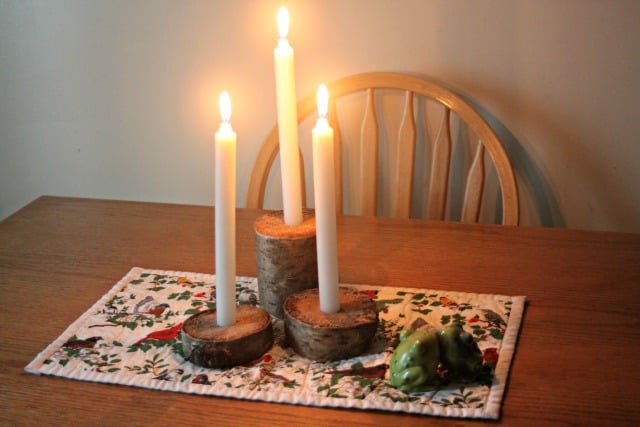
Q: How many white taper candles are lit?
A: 3